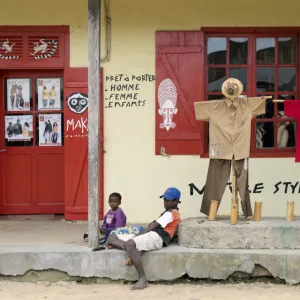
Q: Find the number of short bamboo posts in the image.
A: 4